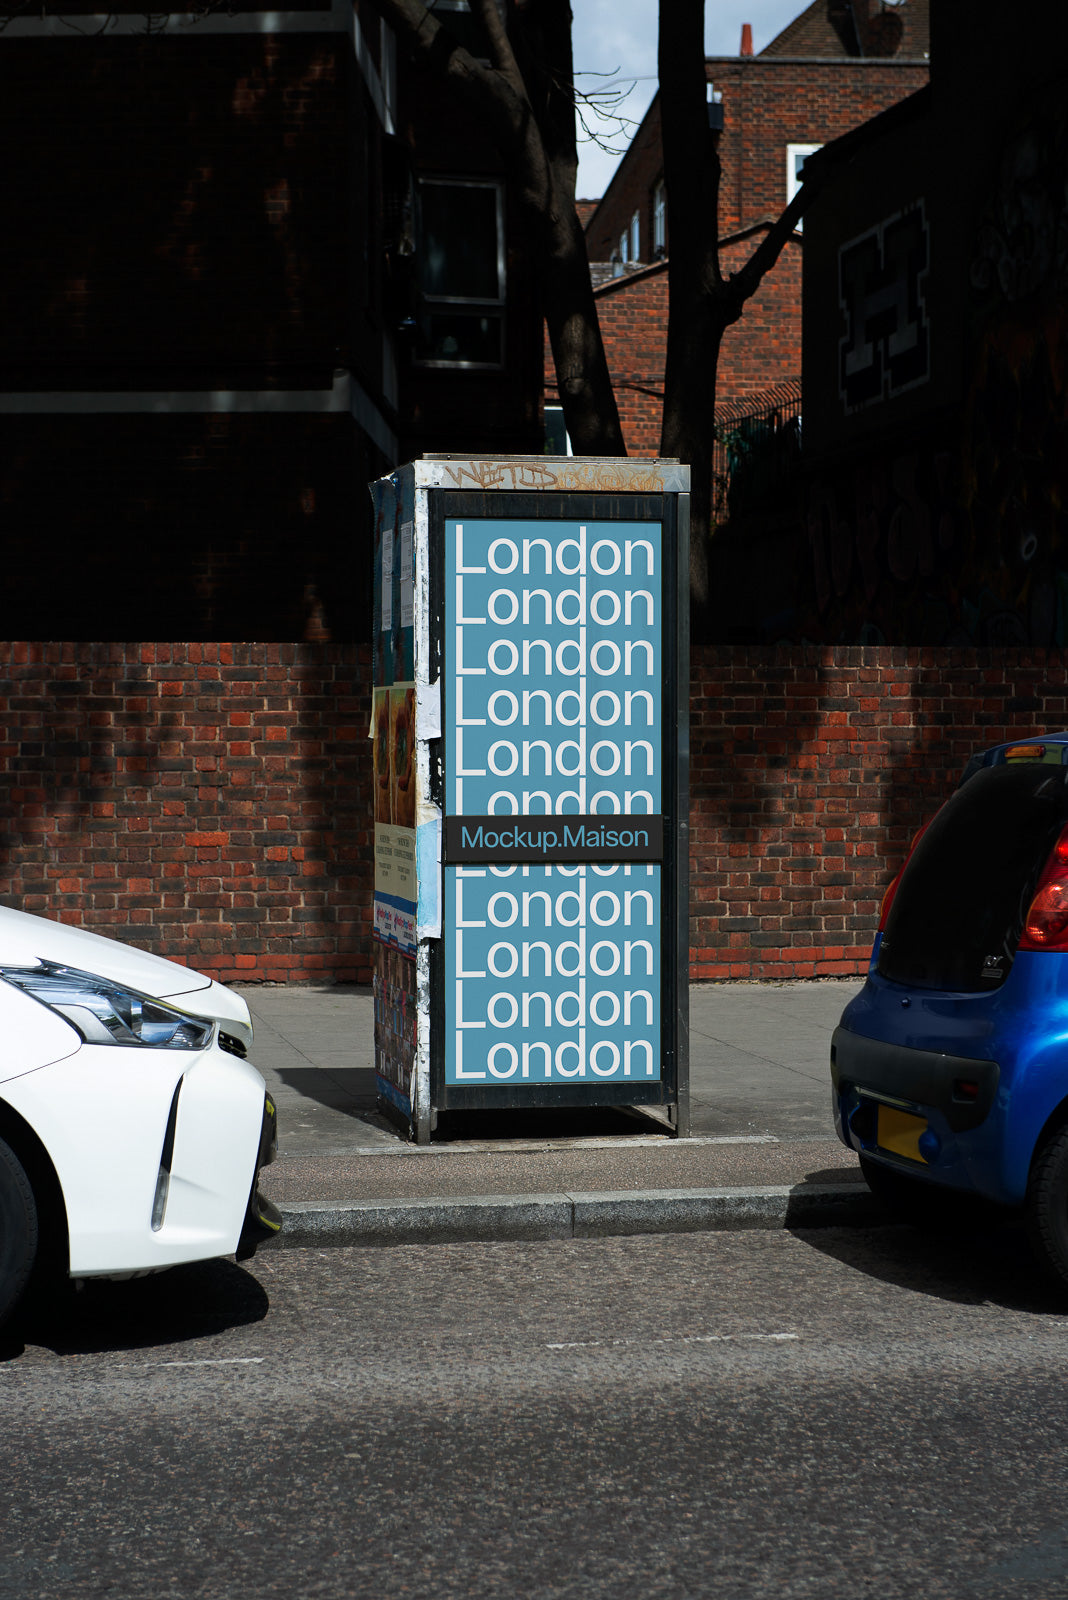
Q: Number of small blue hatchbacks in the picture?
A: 1